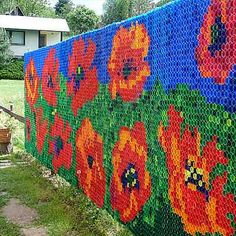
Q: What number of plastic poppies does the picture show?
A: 11